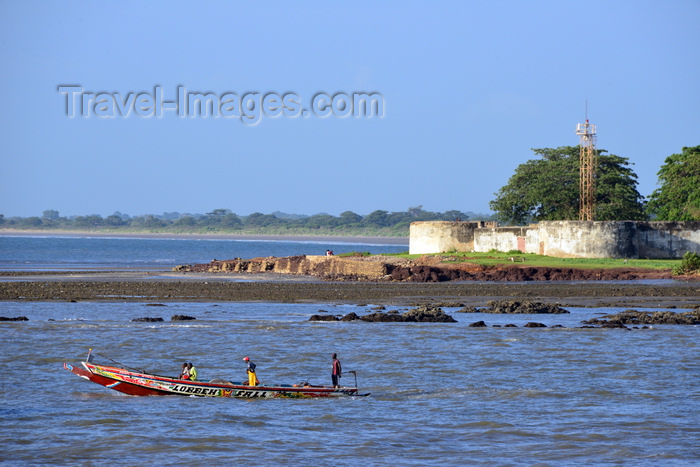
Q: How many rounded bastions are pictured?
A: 2